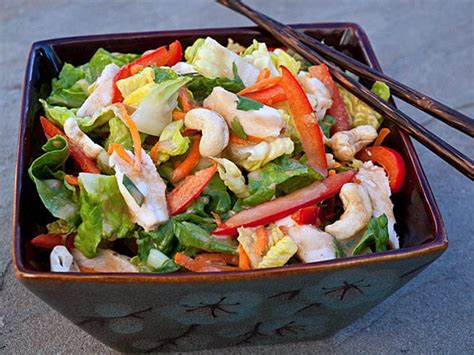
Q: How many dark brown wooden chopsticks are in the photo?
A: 2